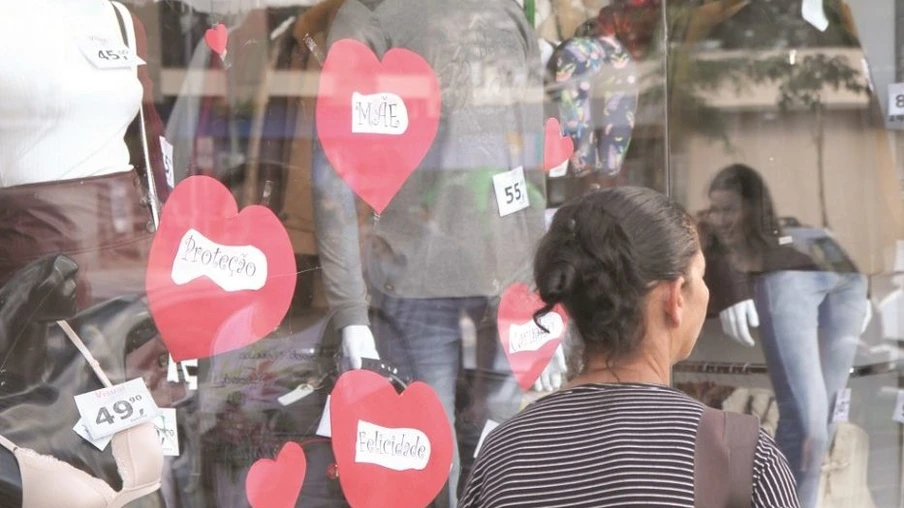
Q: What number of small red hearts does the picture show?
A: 3